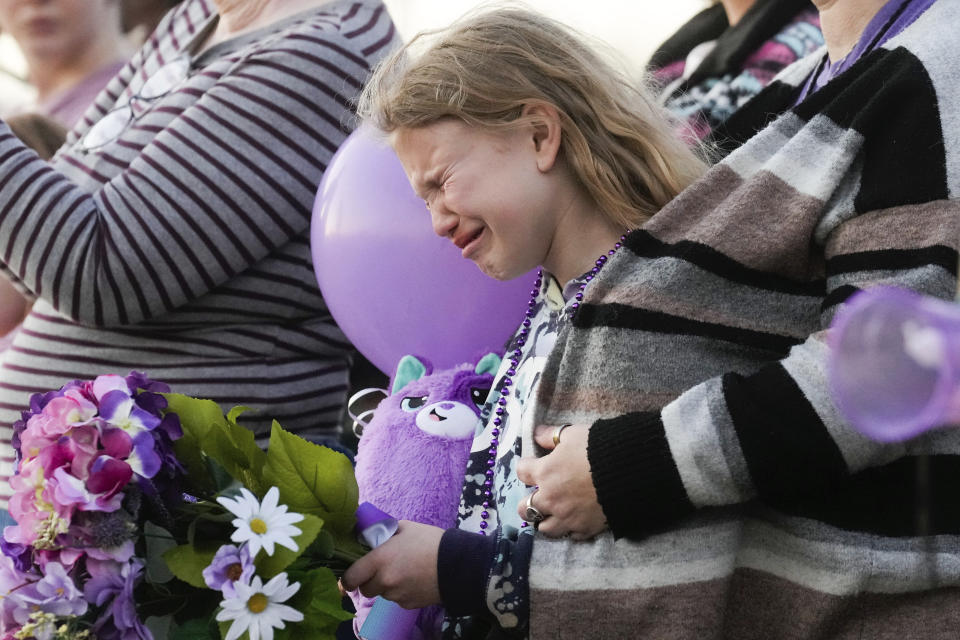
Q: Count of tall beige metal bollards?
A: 0